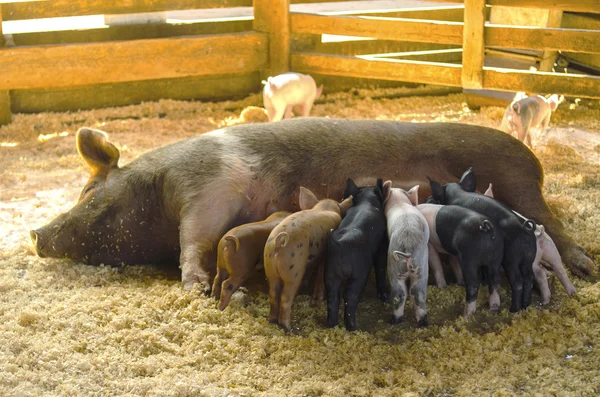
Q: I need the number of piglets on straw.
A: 9